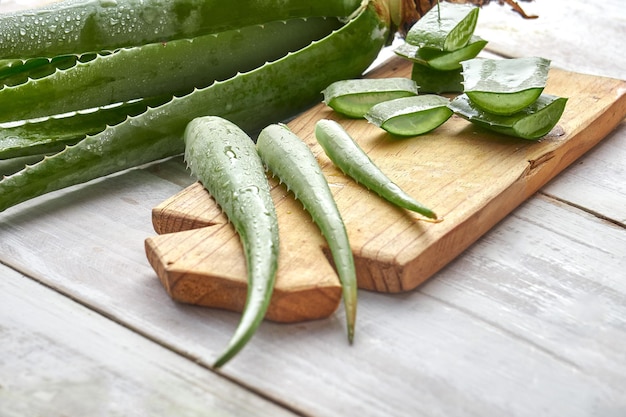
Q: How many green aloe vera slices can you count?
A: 7